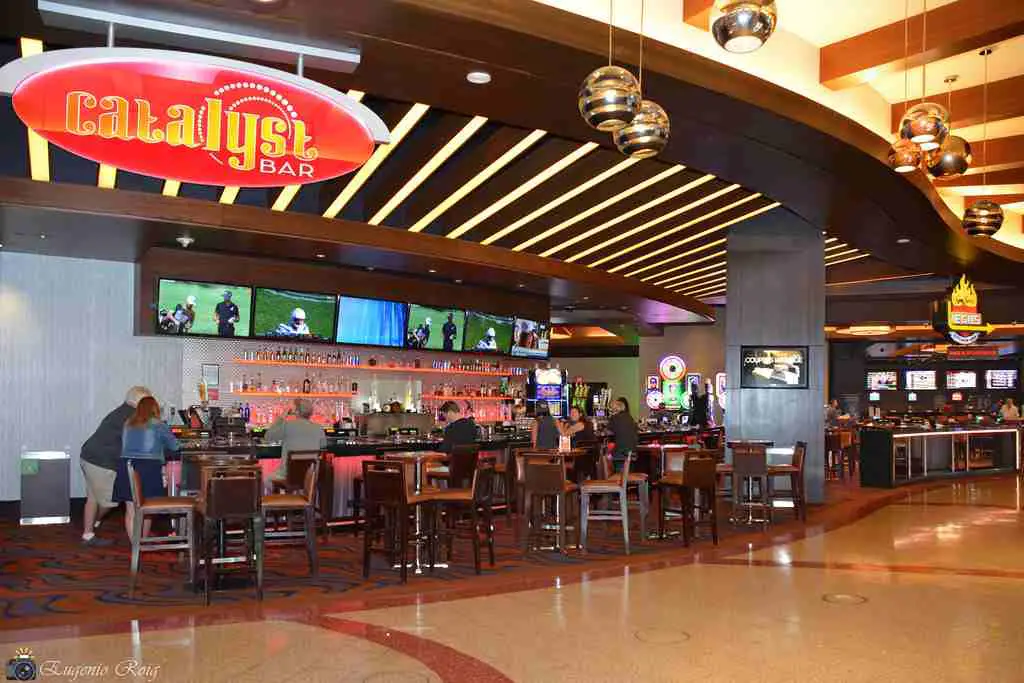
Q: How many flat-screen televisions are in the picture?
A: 11